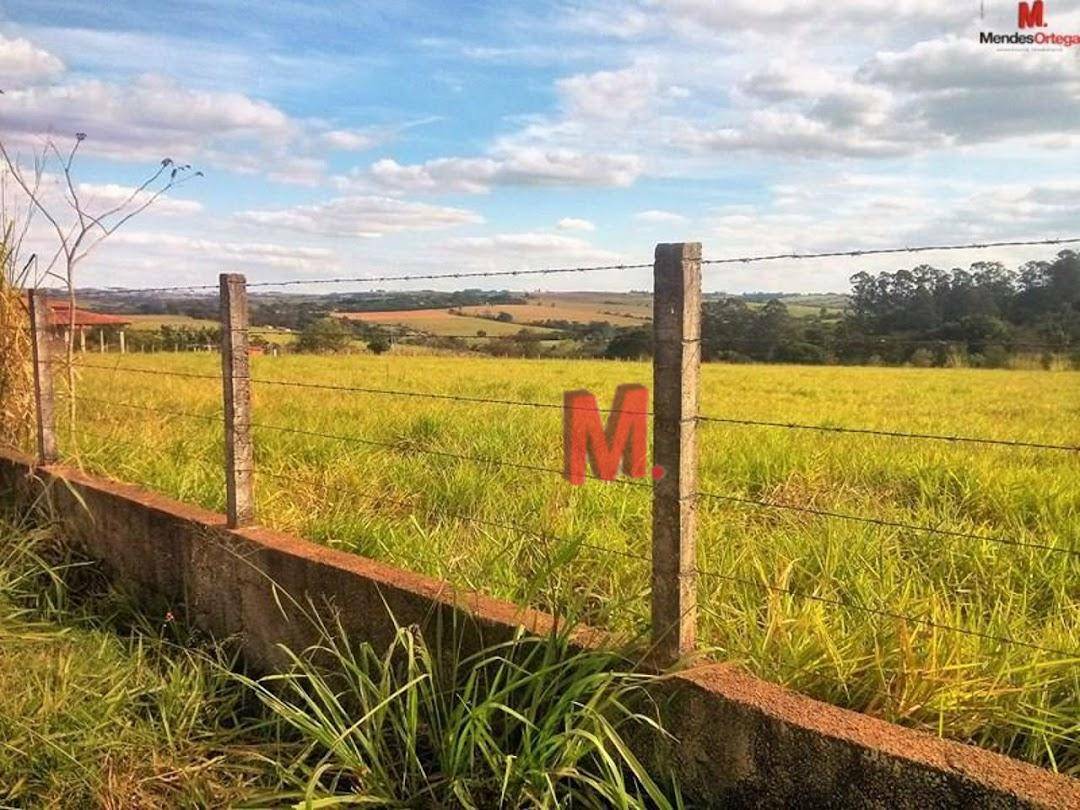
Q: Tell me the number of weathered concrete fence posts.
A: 3